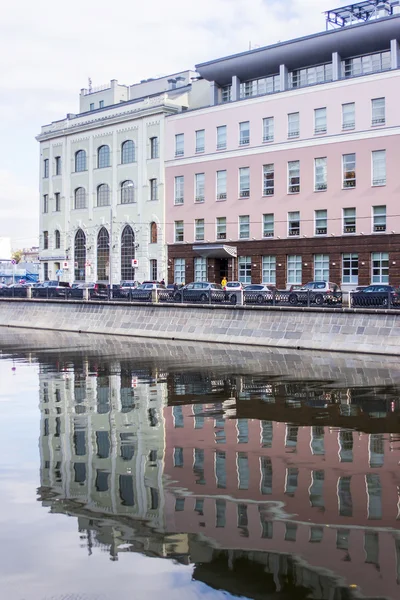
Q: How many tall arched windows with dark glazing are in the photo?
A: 3